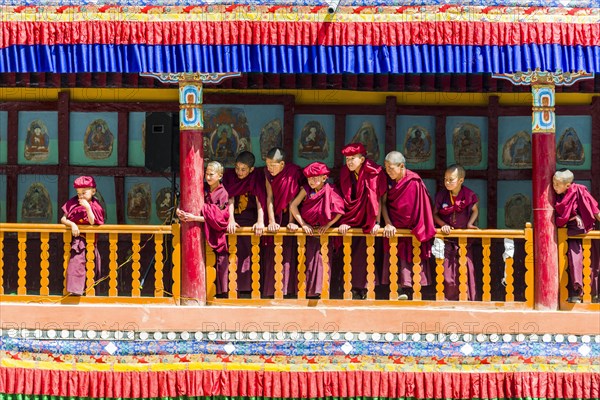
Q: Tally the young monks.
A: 9